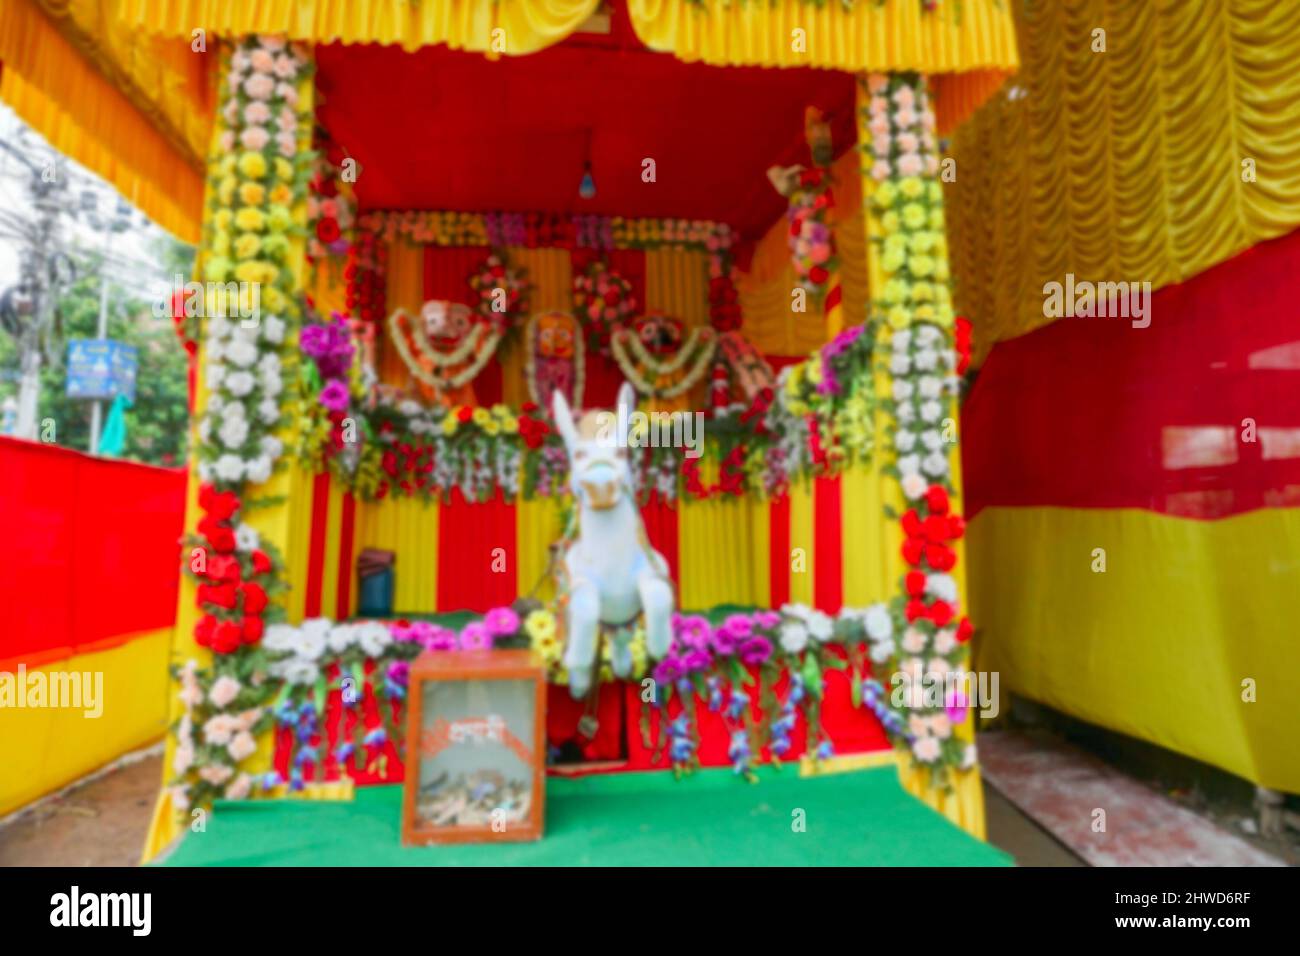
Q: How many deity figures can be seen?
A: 3